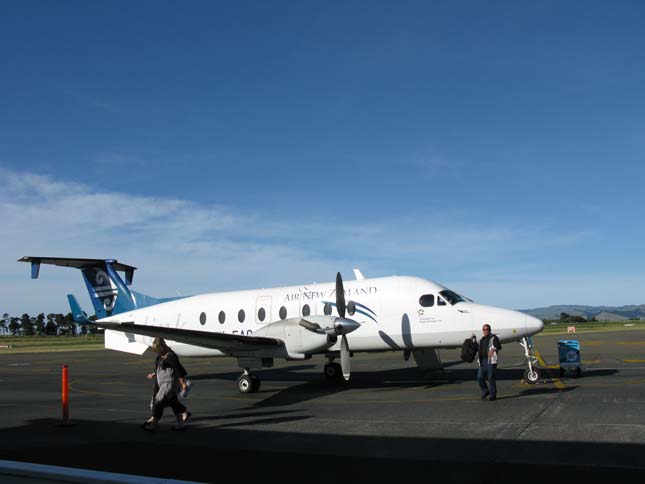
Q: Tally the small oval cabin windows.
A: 8